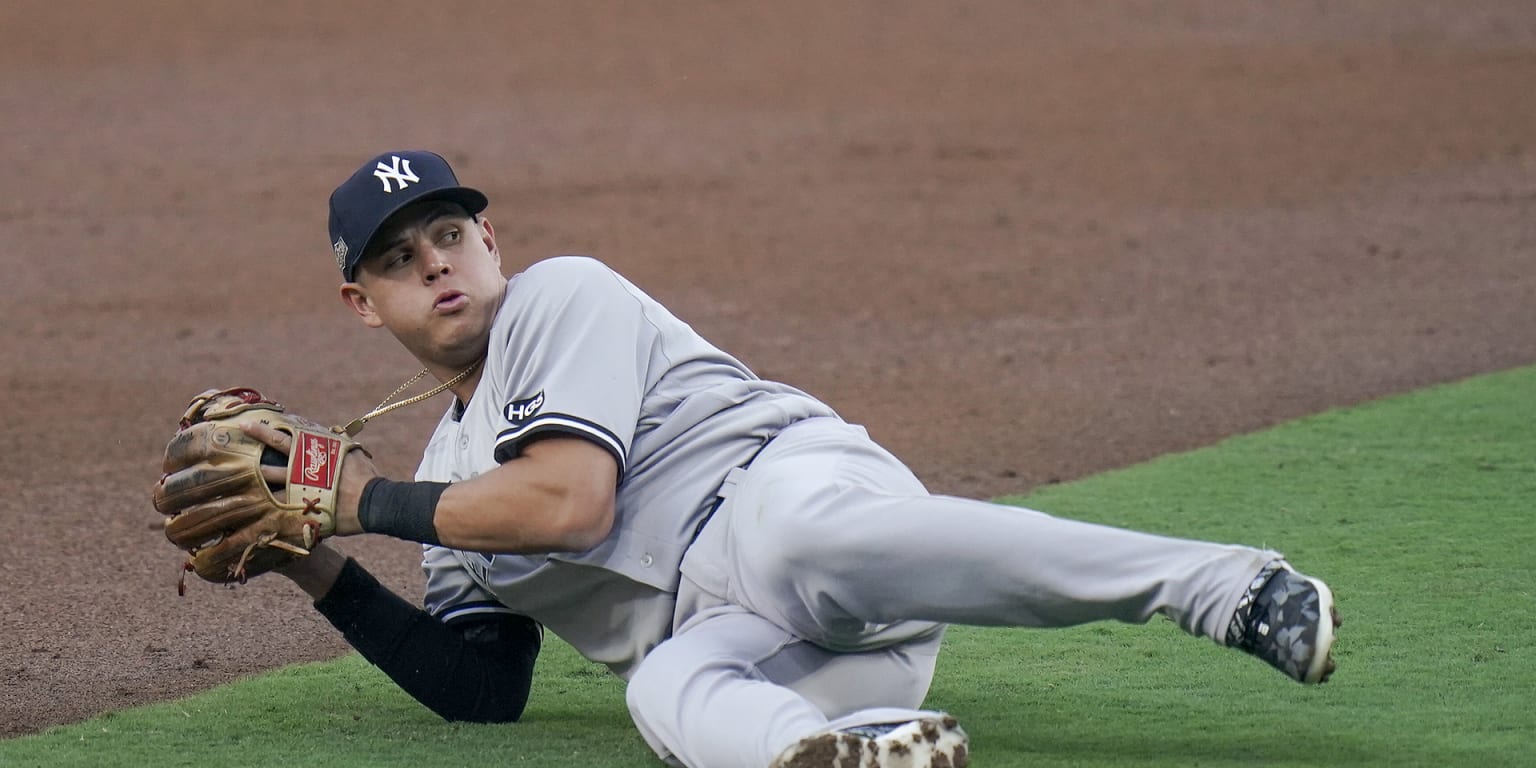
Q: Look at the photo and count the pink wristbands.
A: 0